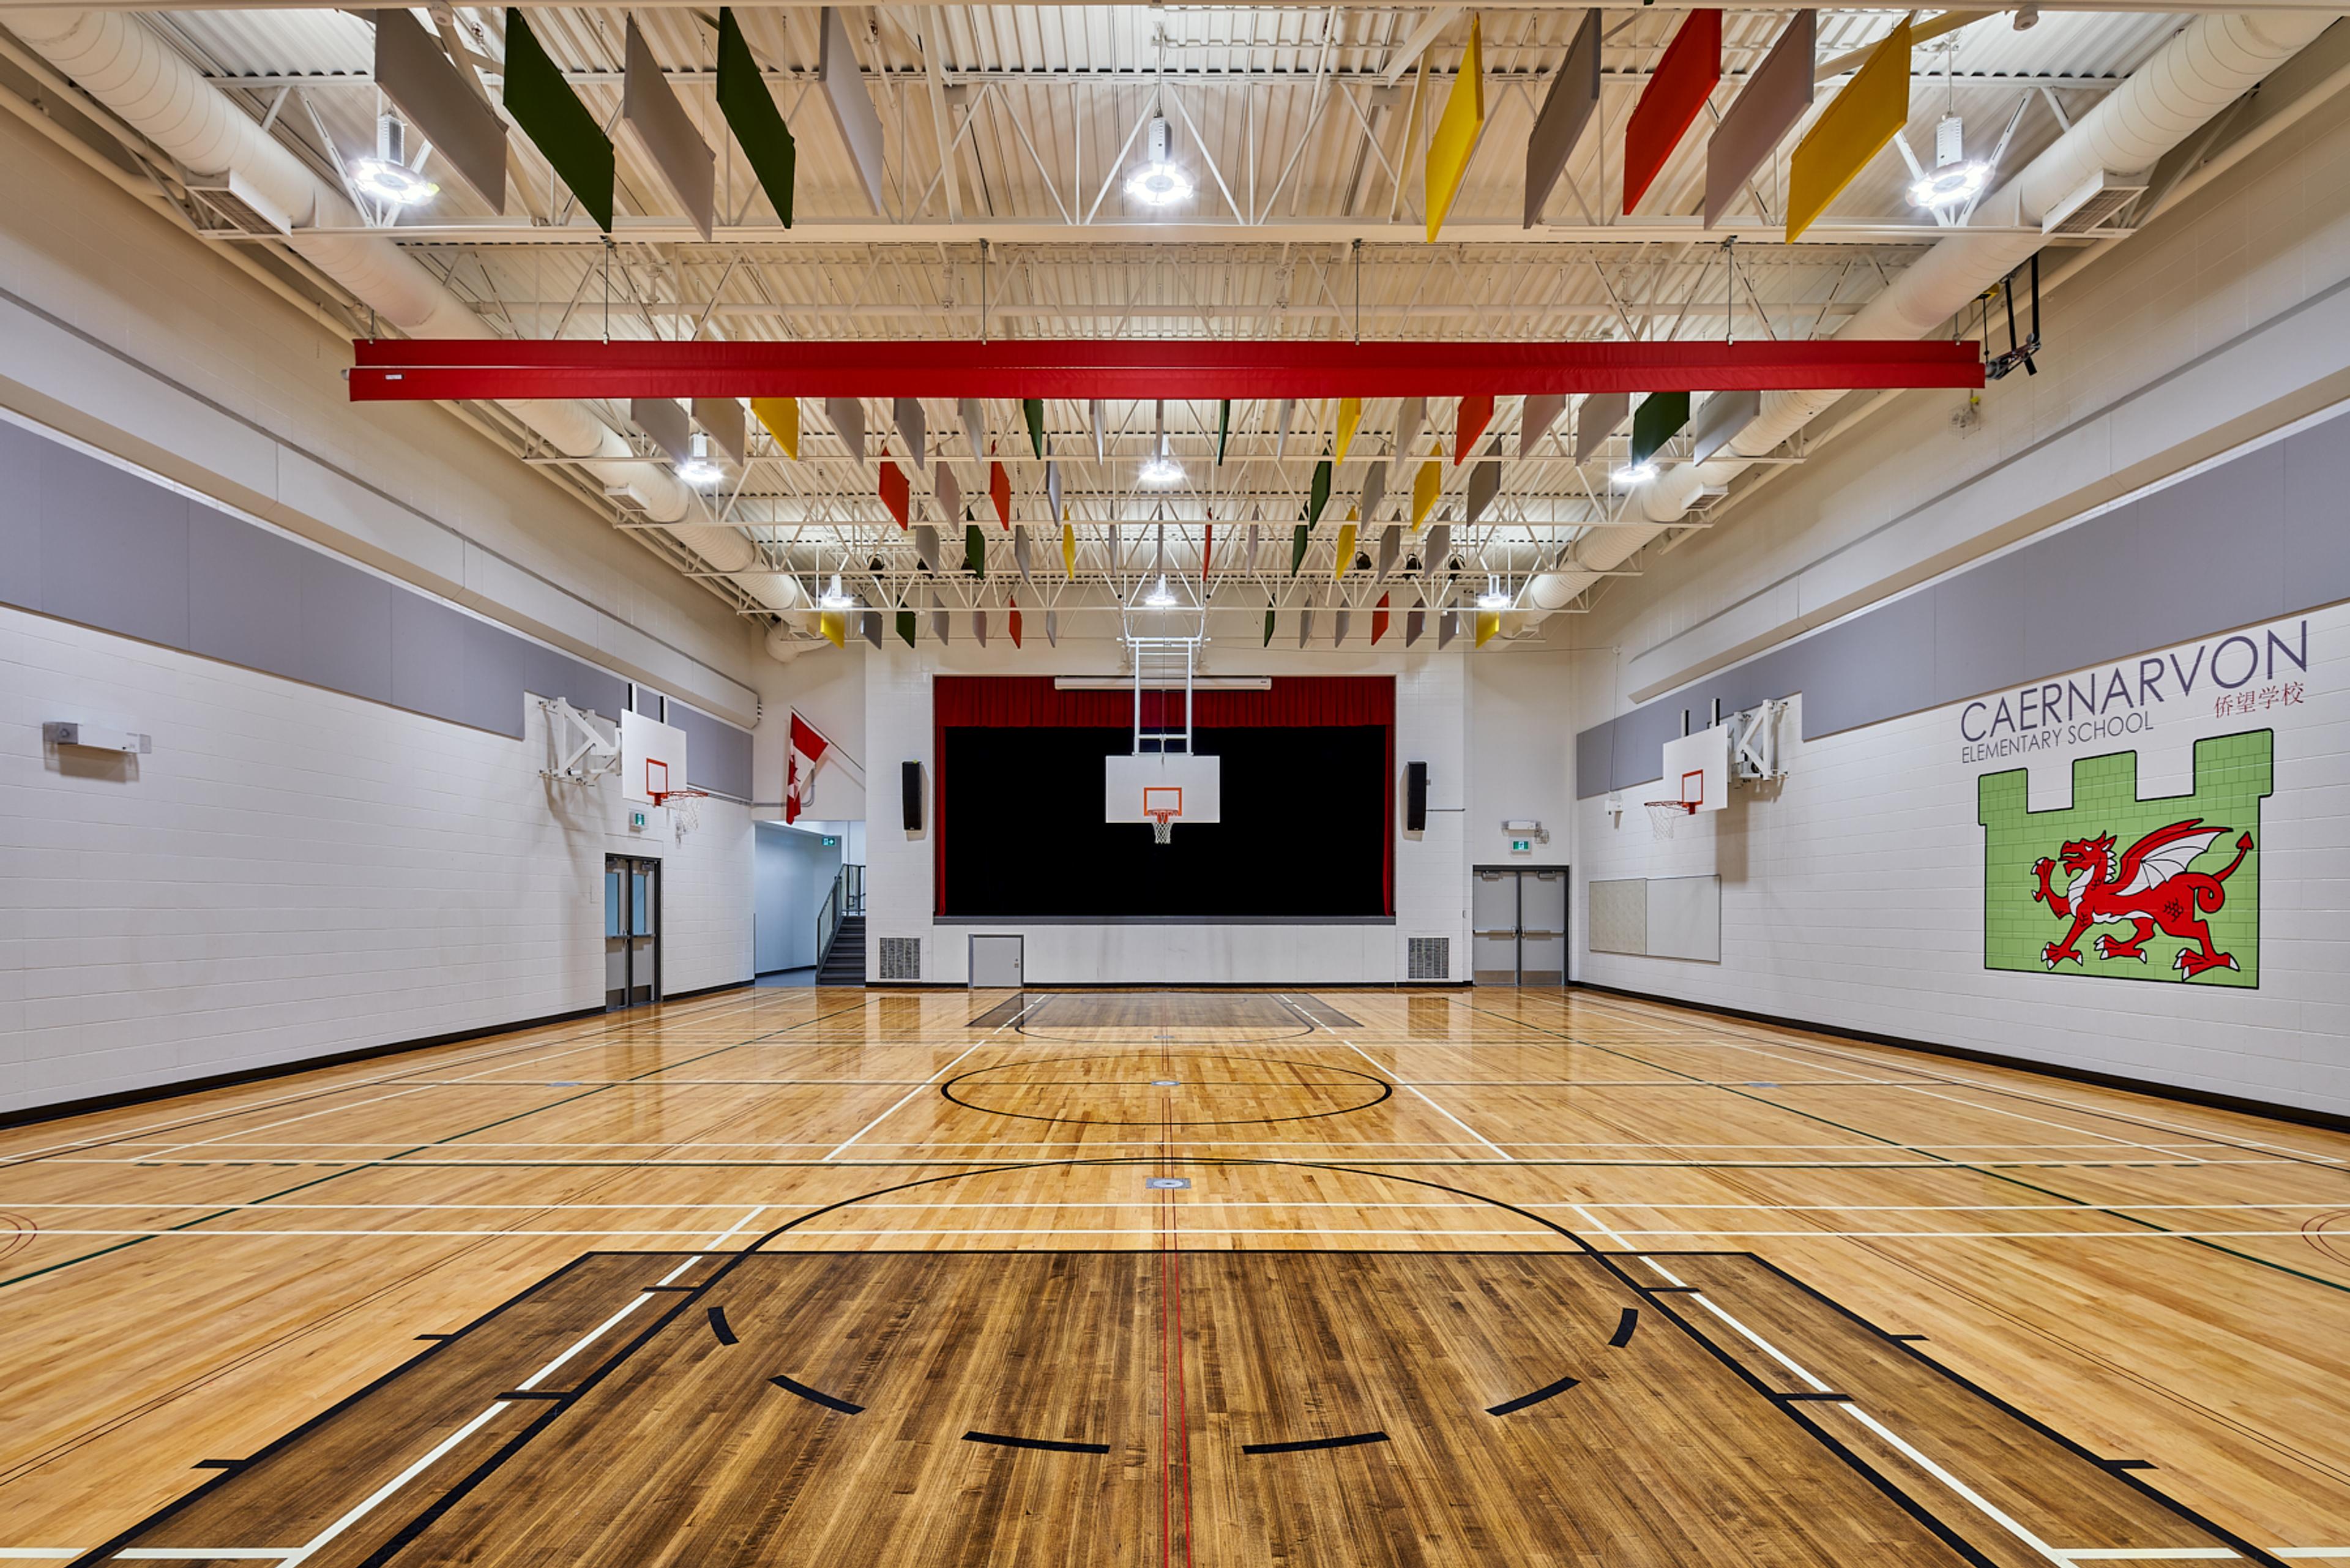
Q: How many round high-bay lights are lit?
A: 9